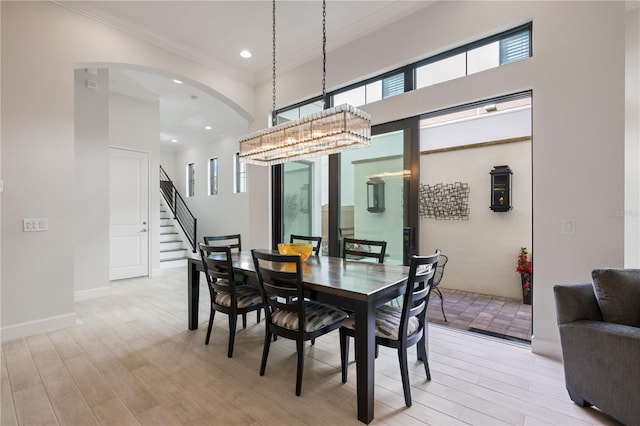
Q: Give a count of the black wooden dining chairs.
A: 6